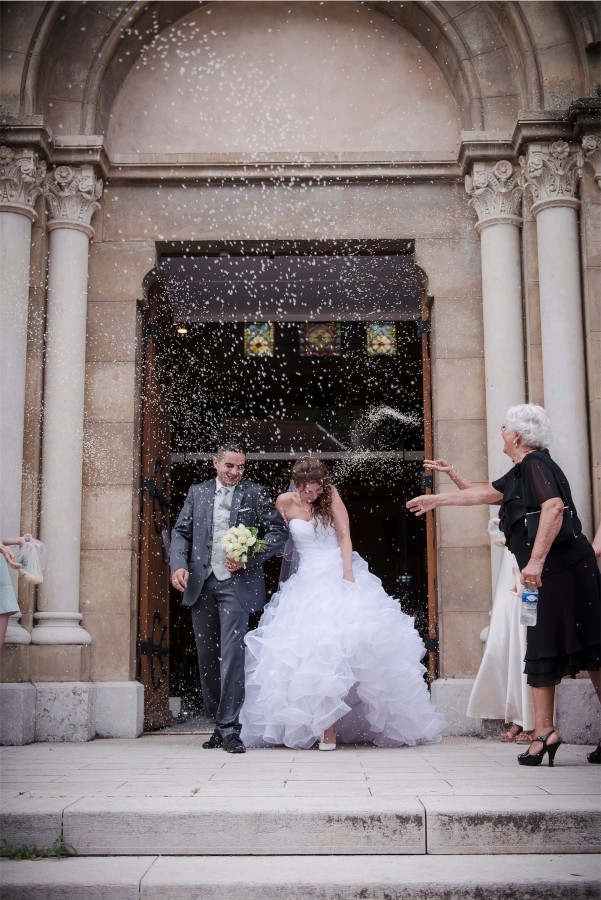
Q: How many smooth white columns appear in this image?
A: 4